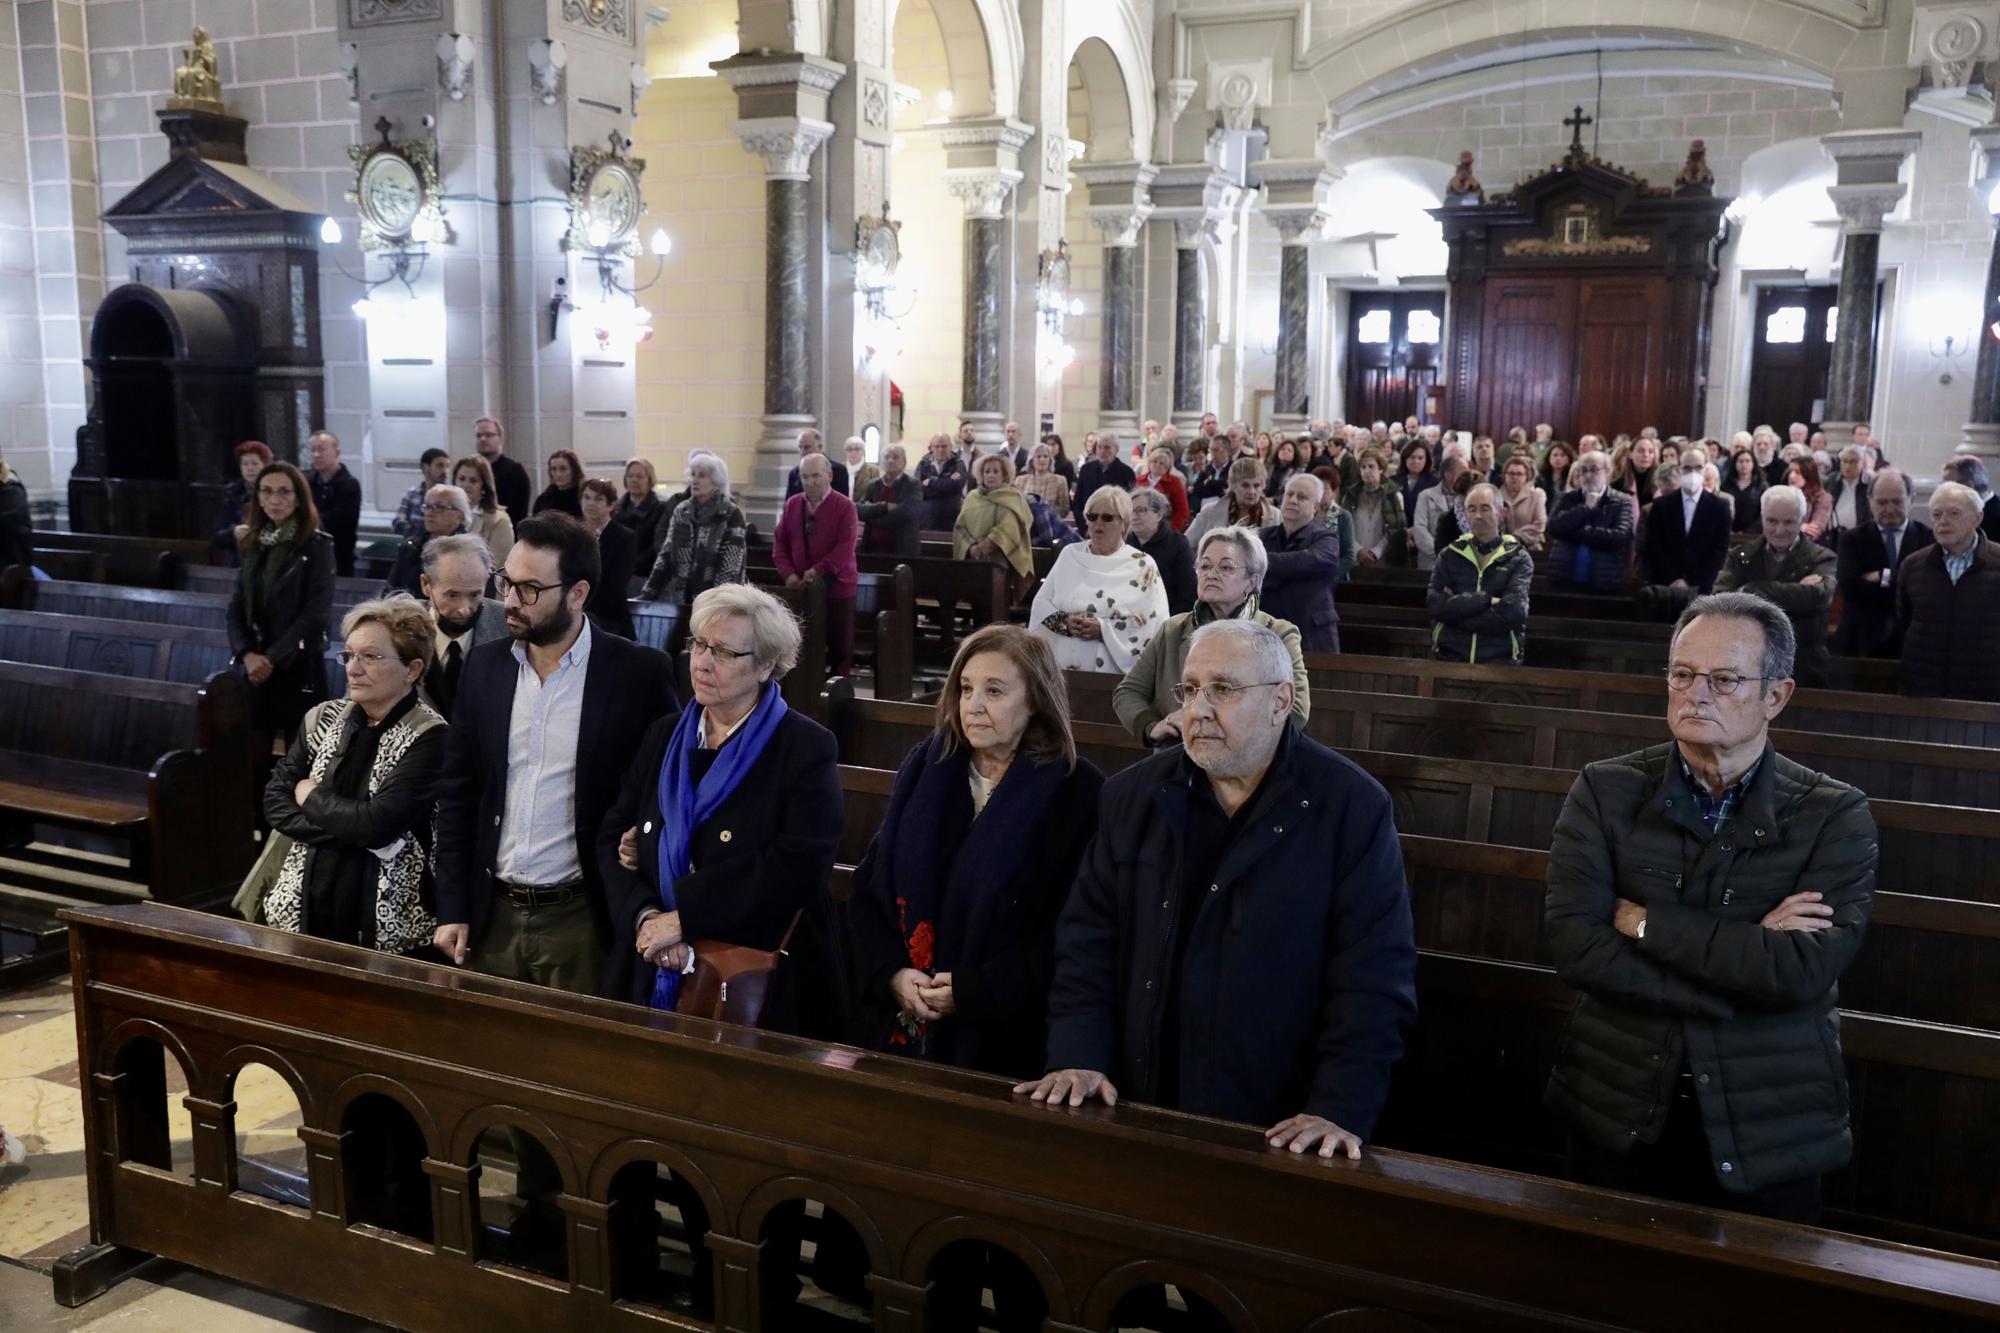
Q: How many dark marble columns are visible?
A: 7